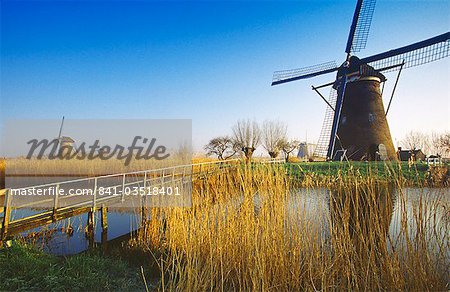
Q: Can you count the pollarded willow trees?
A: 2